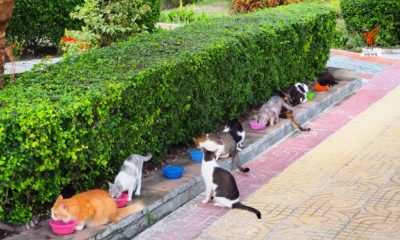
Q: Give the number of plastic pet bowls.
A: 7